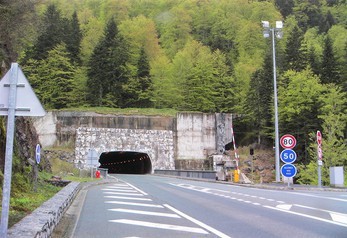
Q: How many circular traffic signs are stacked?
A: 3